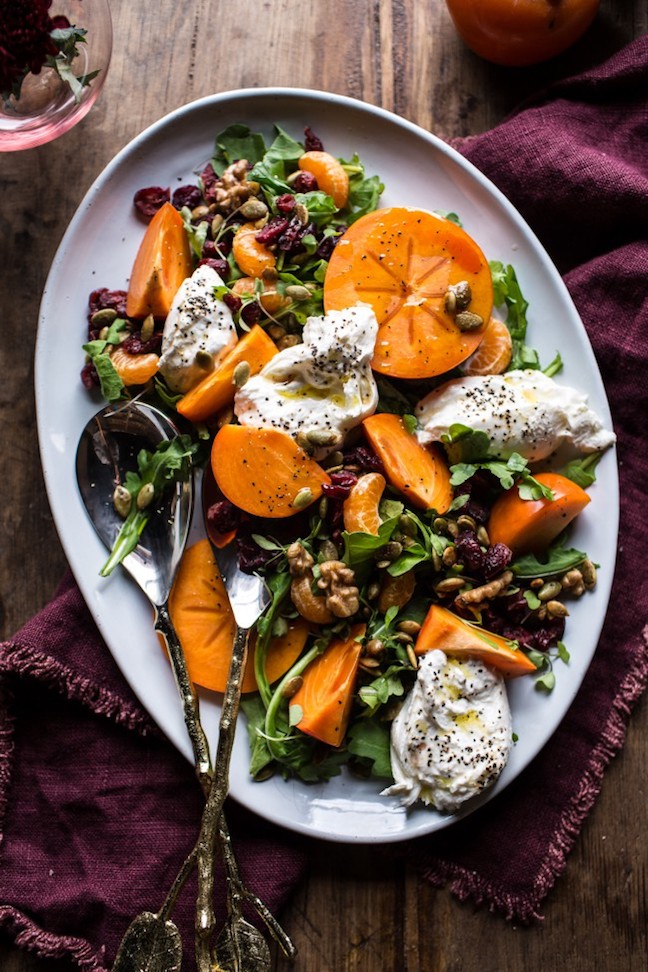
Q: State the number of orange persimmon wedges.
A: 7